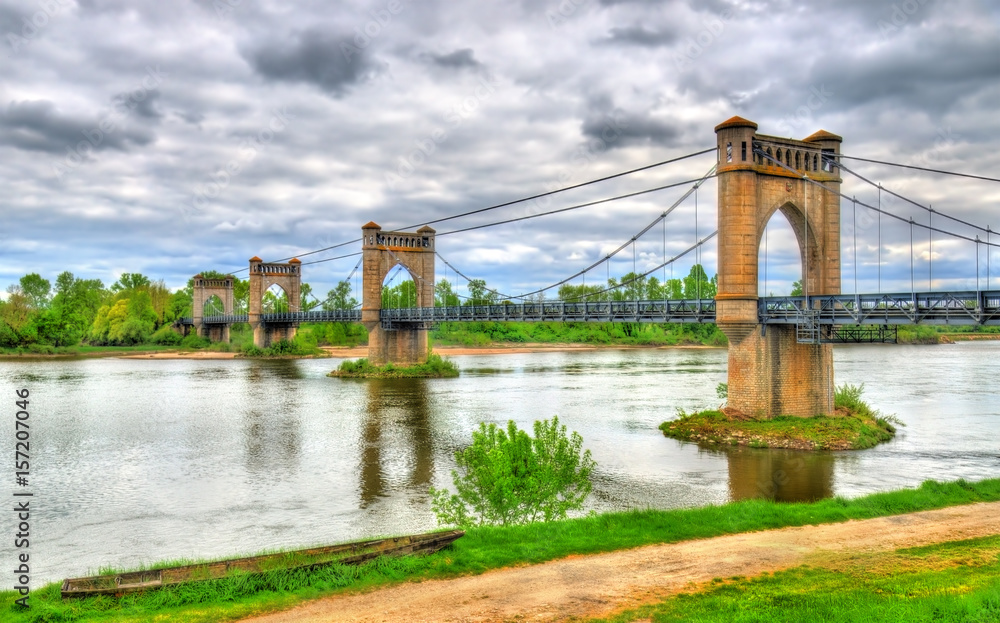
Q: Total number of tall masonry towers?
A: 4